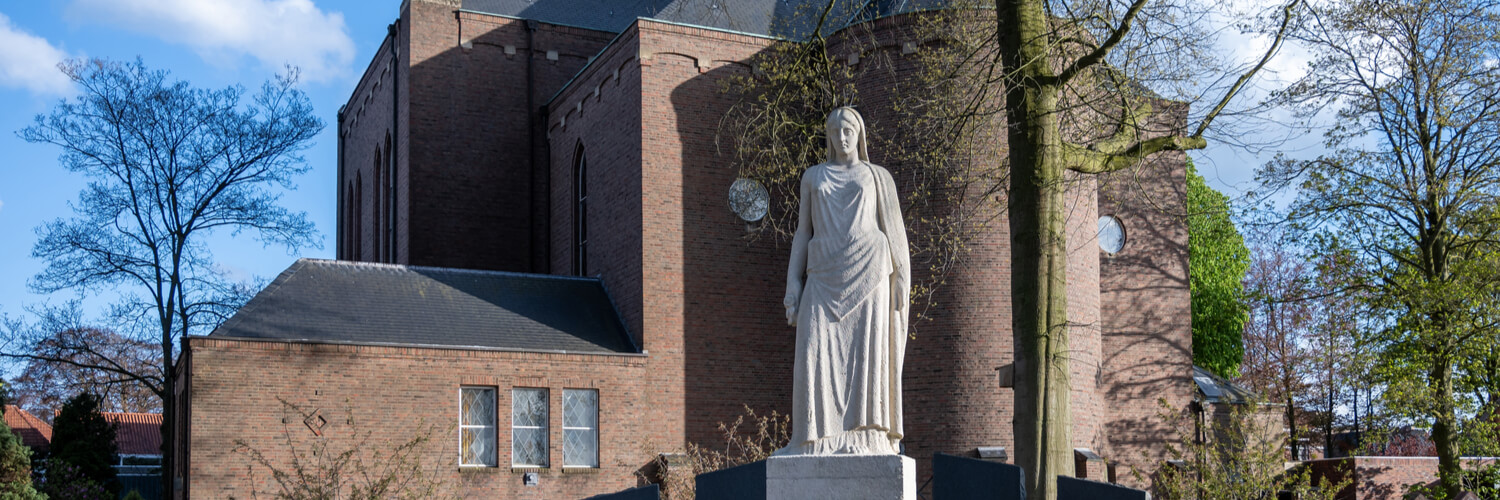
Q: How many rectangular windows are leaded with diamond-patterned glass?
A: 3